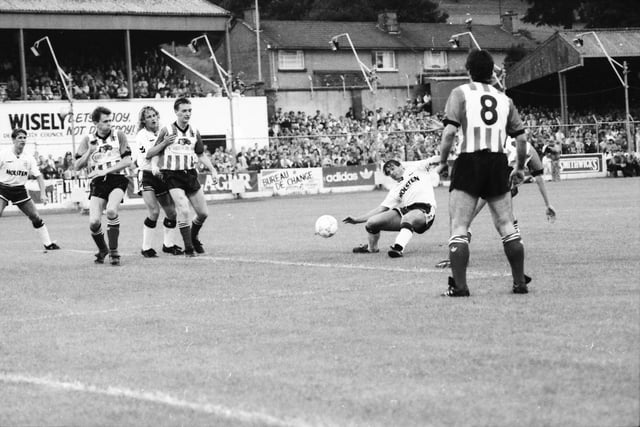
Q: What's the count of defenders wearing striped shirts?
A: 3